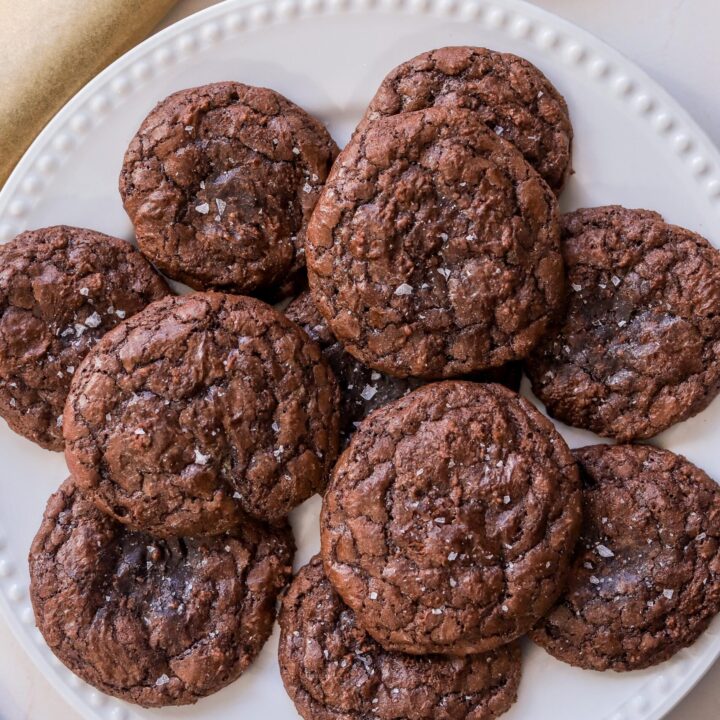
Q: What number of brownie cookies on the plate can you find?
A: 11